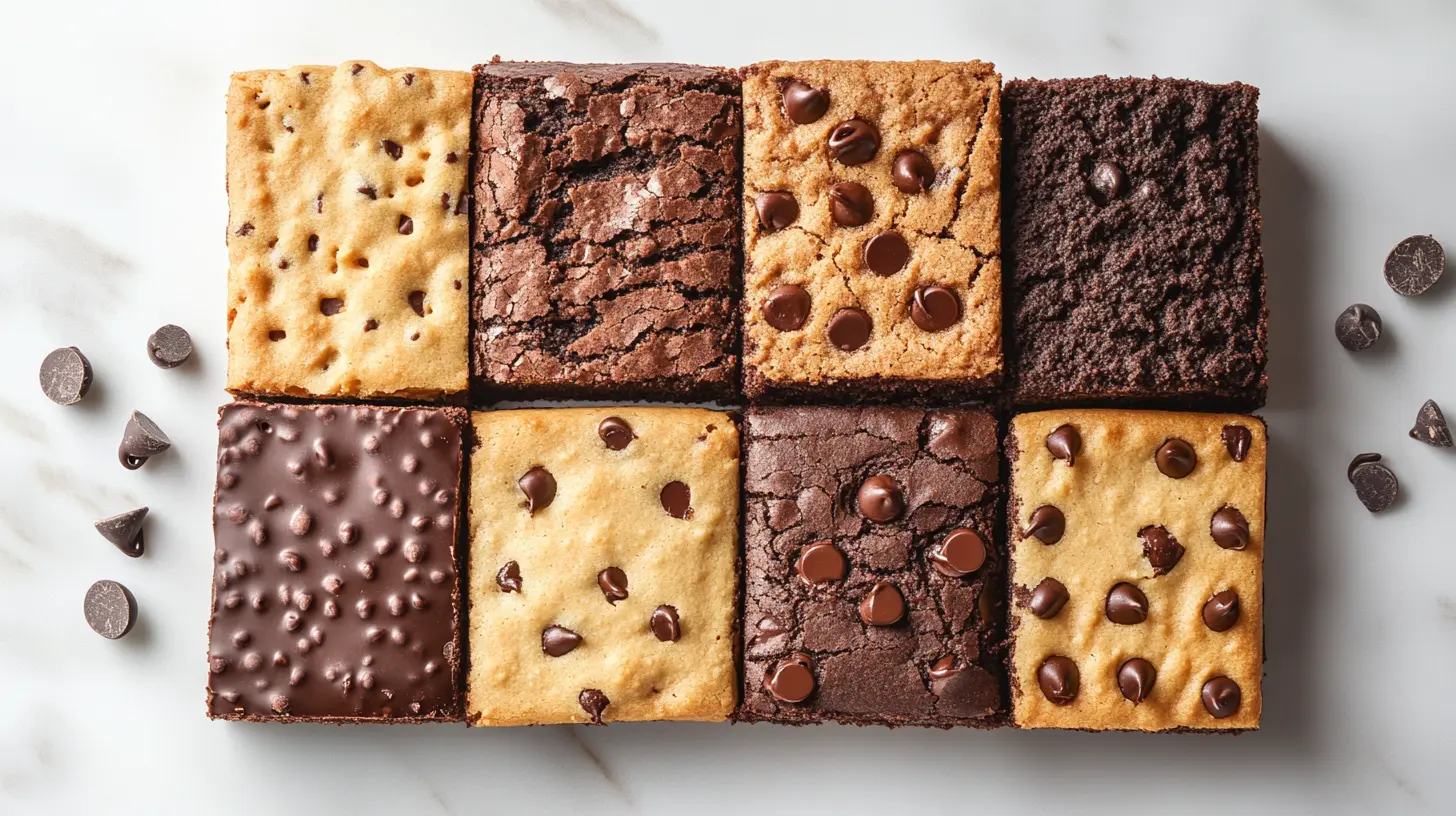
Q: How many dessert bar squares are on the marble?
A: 8